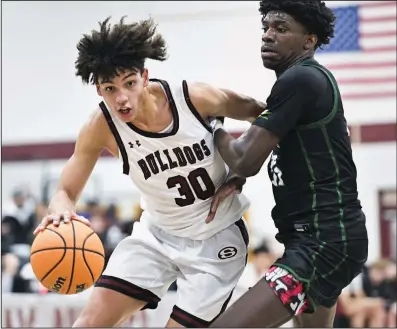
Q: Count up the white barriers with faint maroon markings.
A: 1